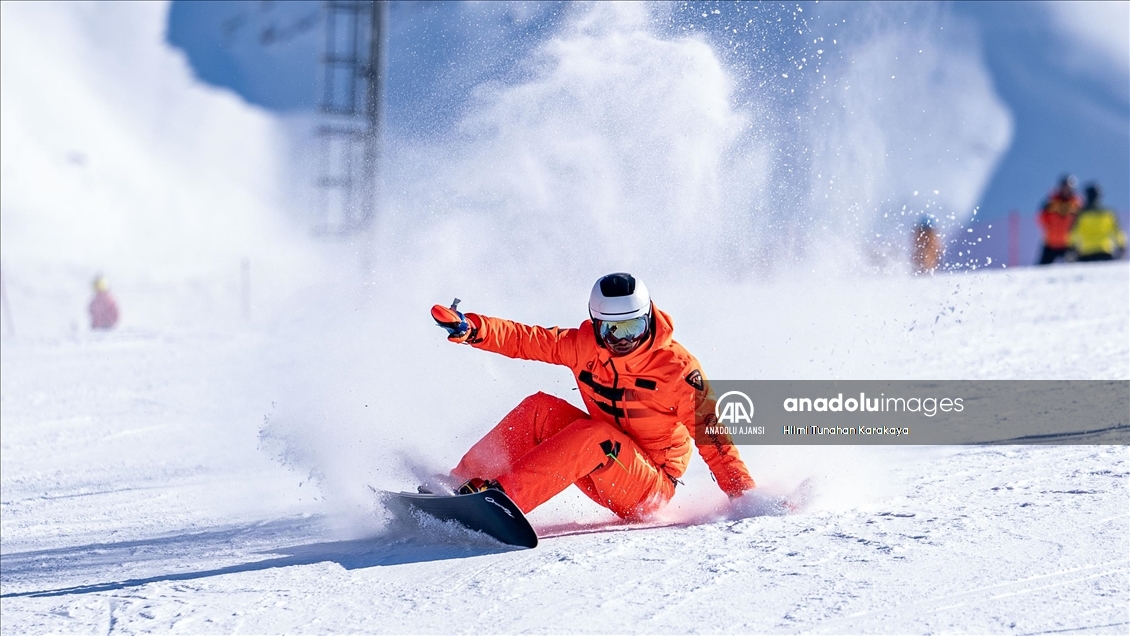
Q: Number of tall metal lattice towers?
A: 1